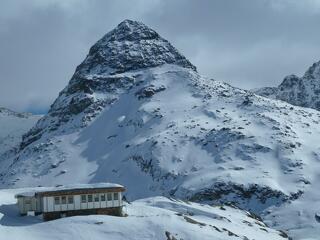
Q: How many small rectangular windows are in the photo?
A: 9